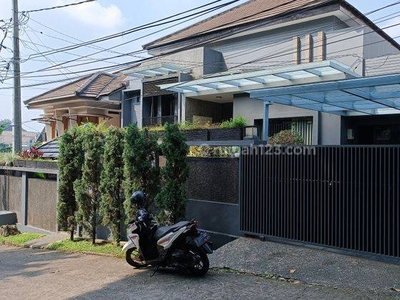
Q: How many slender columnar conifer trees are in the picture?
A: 5